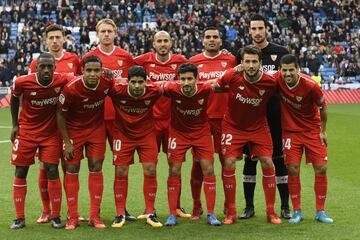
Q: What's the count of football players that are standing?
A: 11